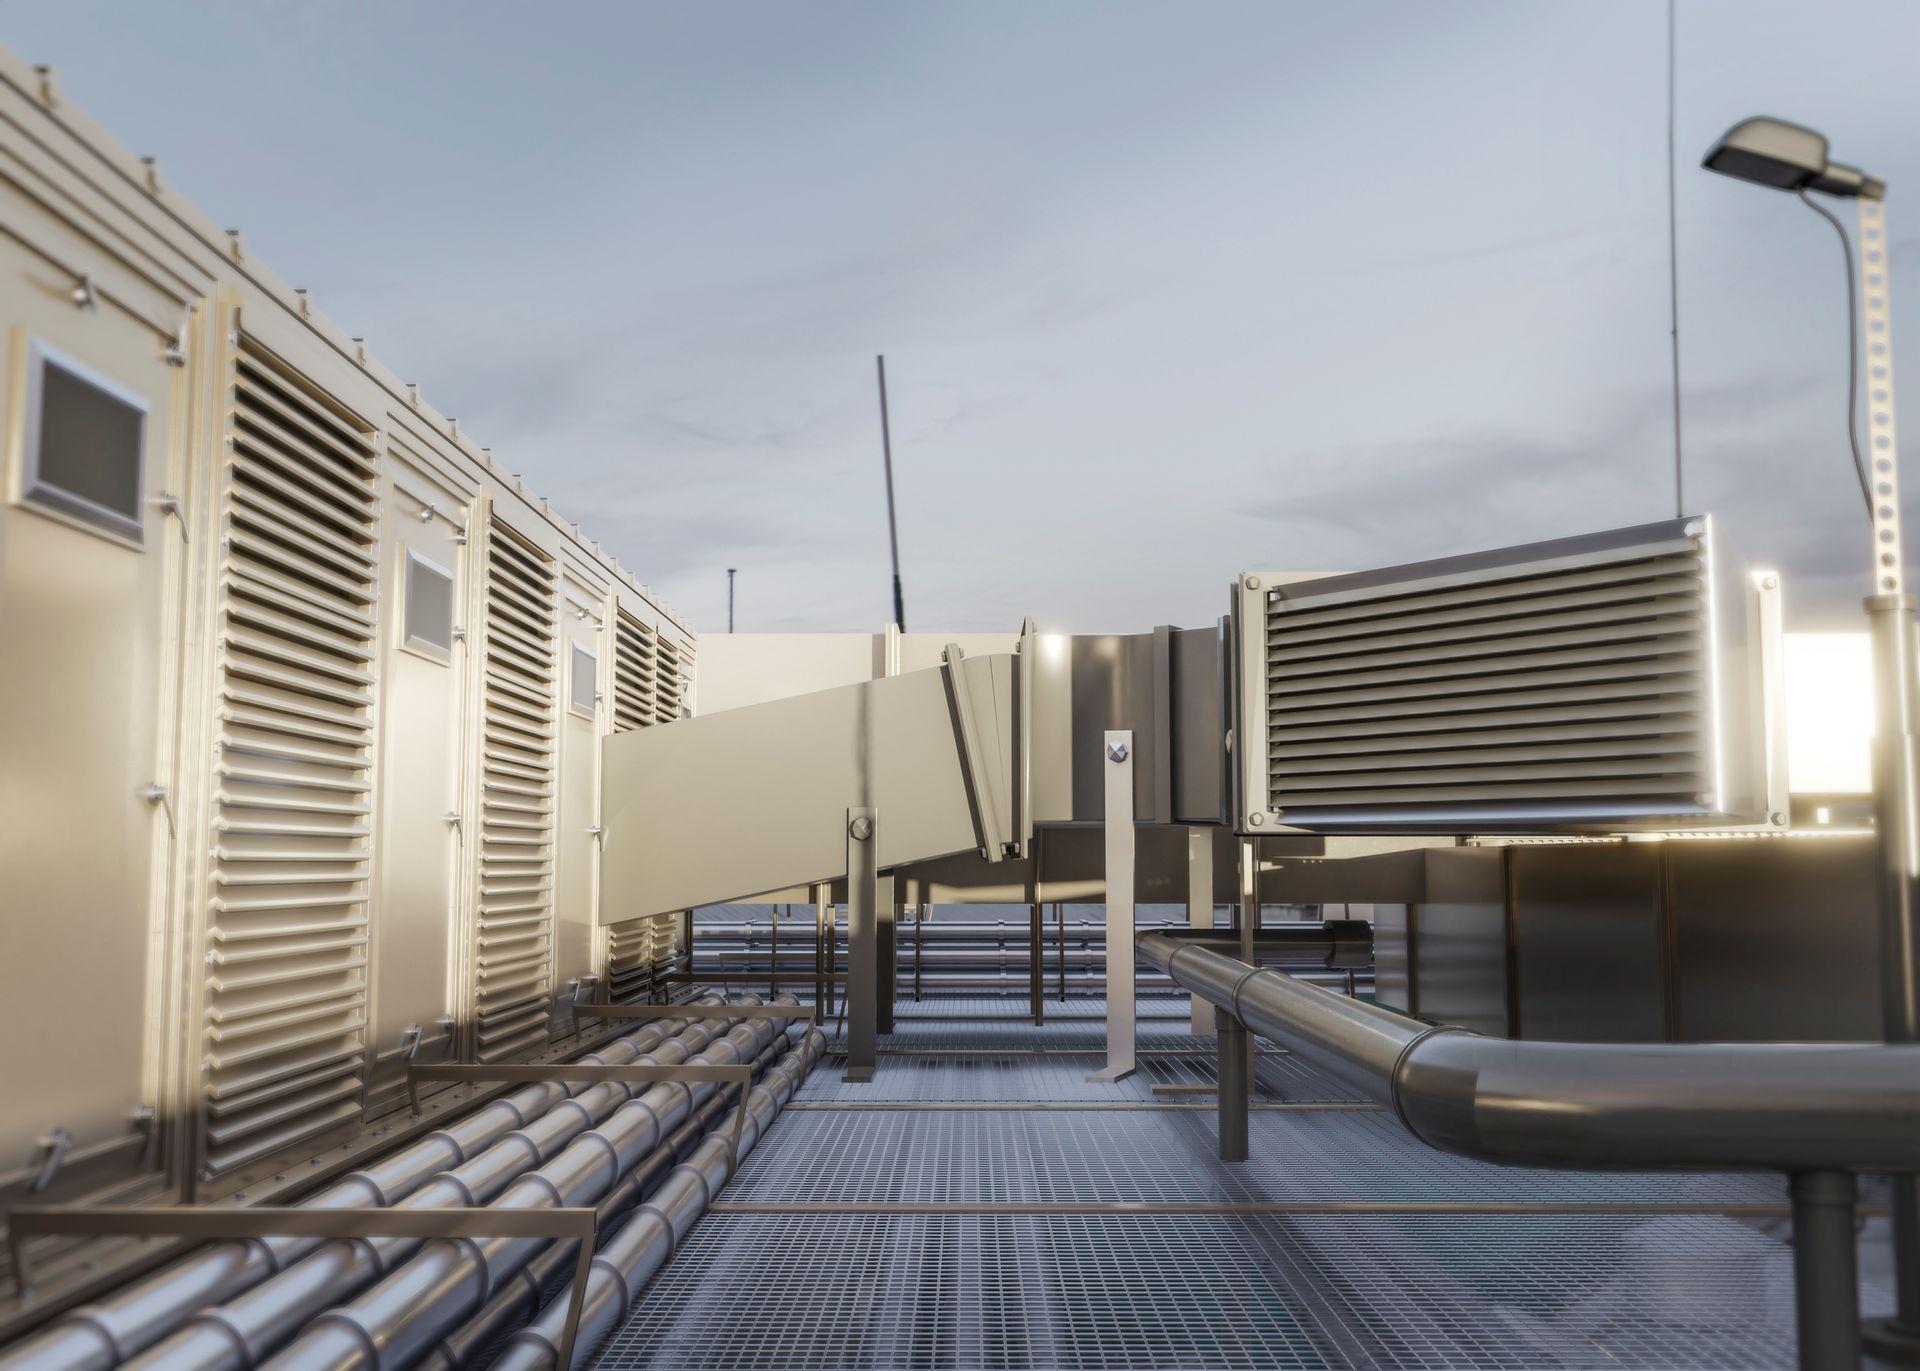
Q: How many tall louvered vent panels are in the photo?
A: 4